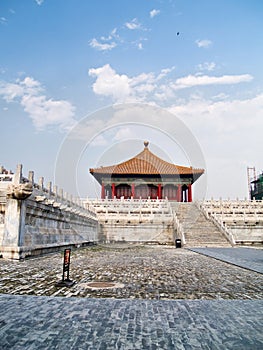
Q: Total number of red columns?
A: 6